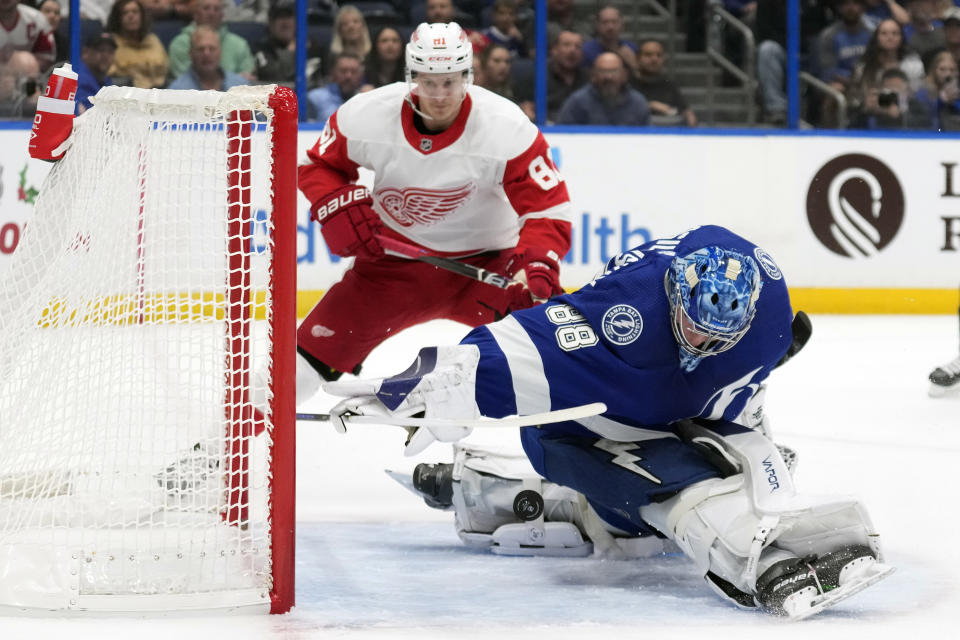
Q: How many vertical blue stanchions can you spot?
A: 4